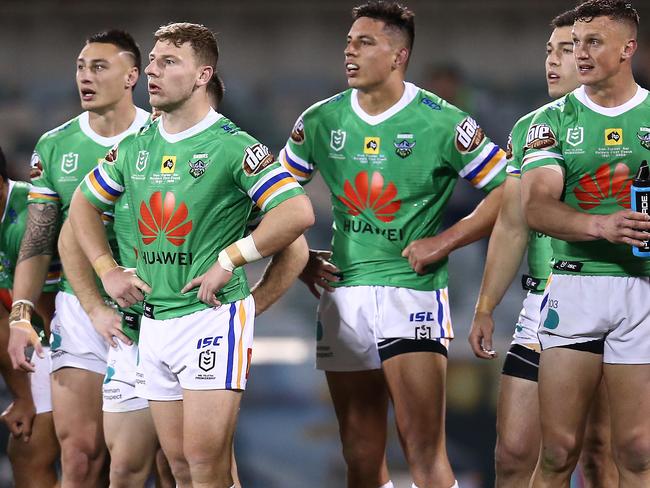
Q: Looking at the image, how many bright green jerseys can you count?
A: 7